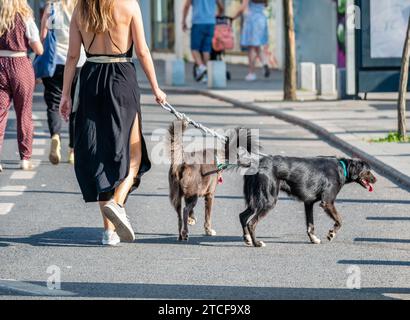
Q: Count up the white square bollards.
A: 4